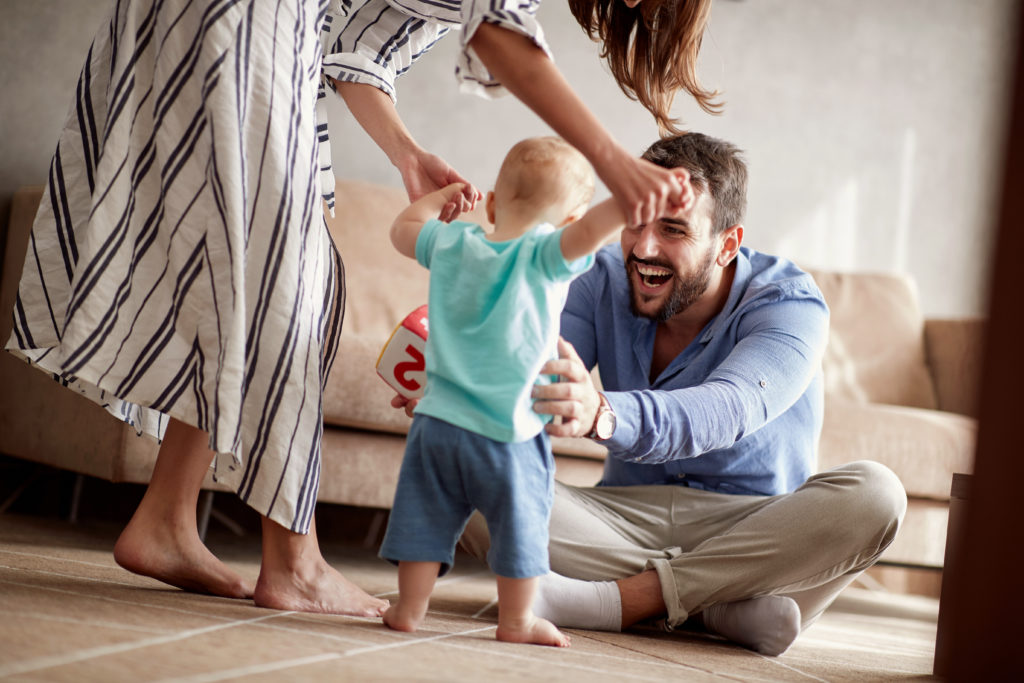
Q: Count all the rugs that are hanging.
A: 0